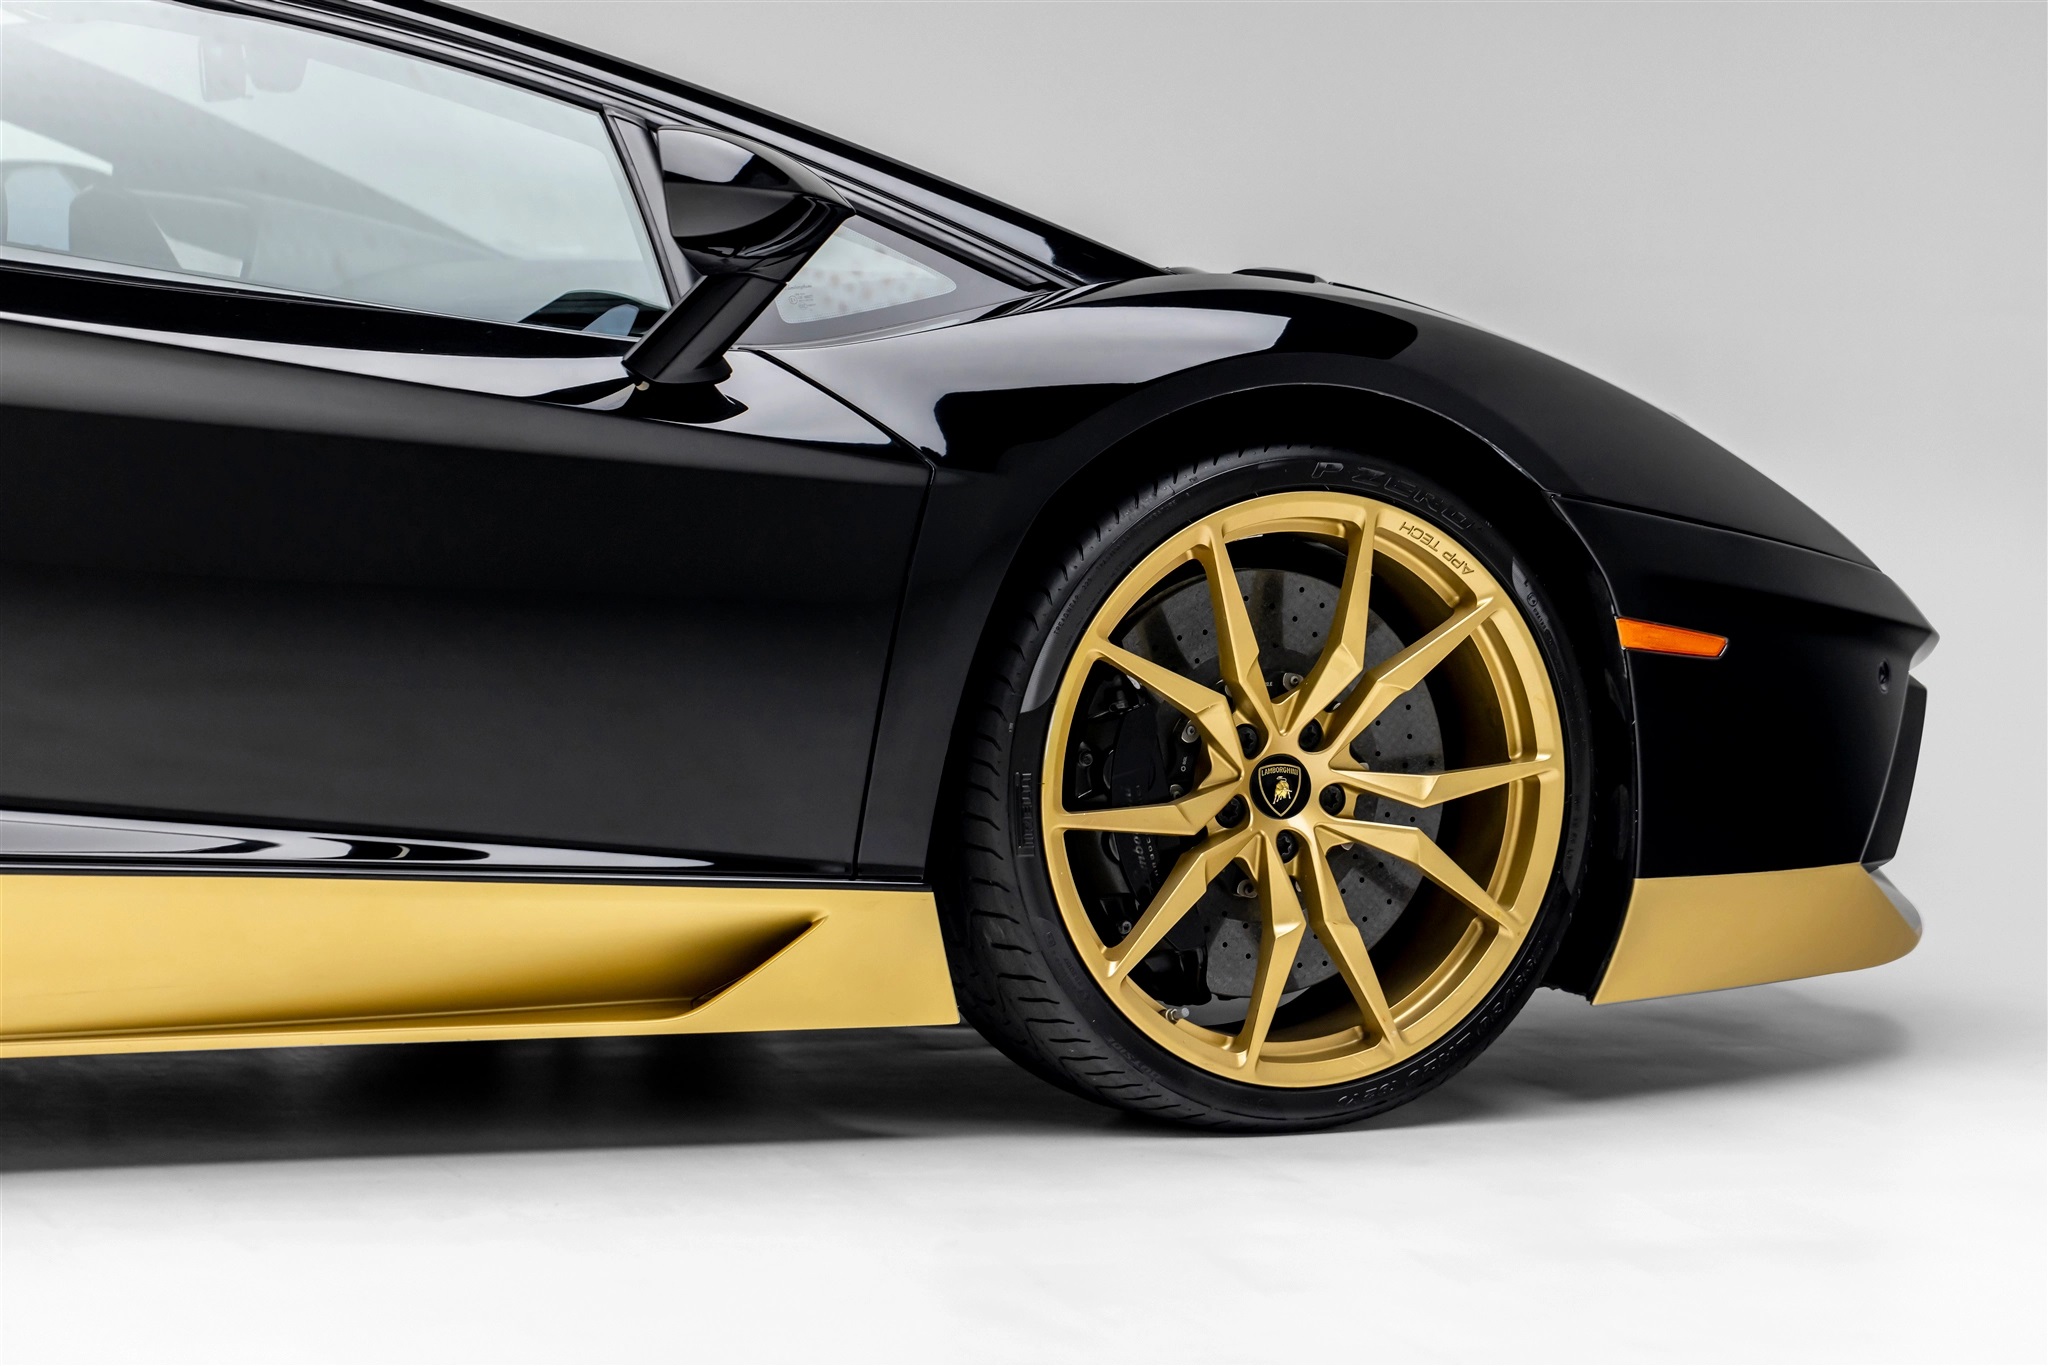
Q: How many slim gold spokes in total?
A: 10